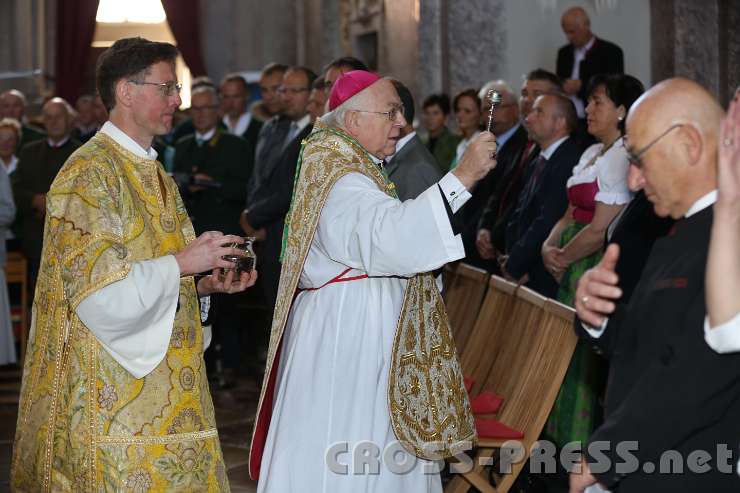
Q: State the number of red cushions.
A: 3